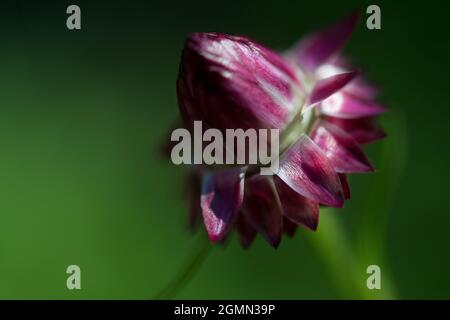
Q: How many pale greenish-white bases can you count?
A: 1